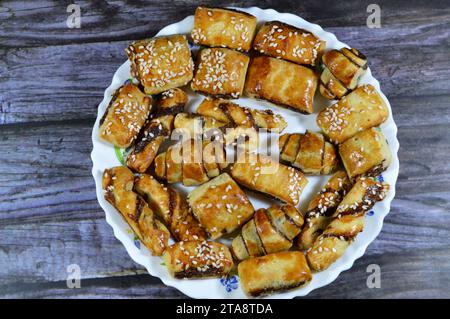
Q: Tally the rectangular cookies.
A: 12